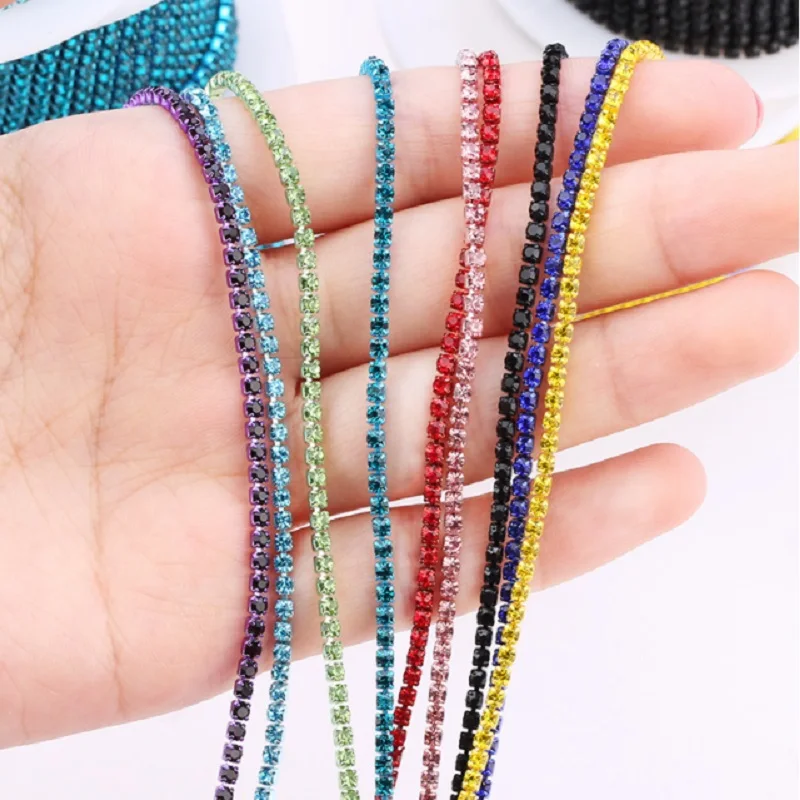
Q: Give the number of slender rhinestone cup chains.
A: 9